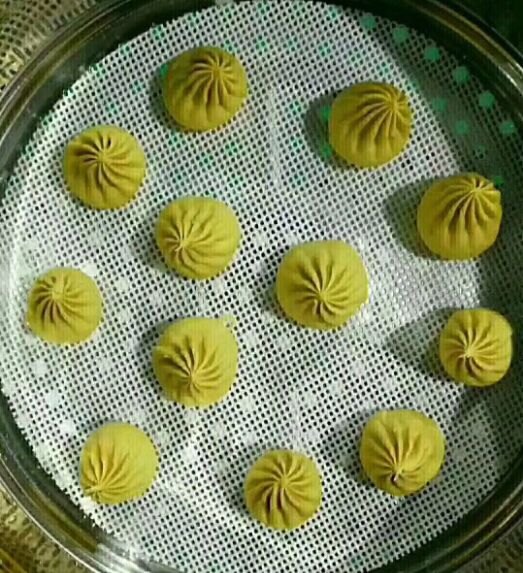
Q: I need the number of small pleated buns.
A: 12